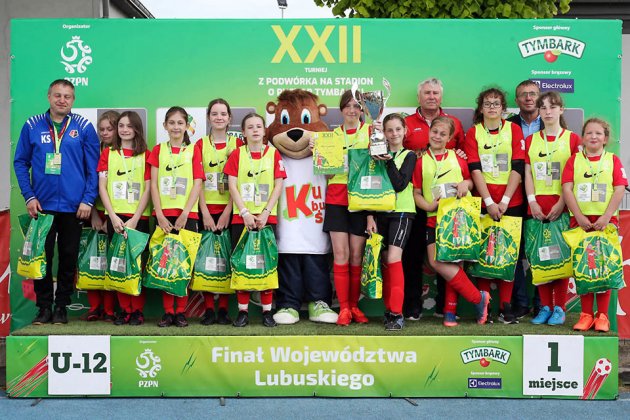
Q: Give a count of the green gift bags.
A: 12